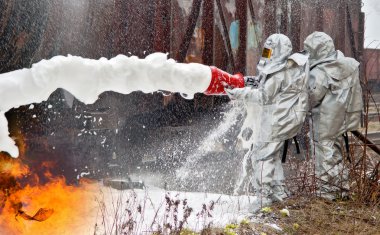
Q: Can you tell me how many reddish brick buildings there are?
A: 1